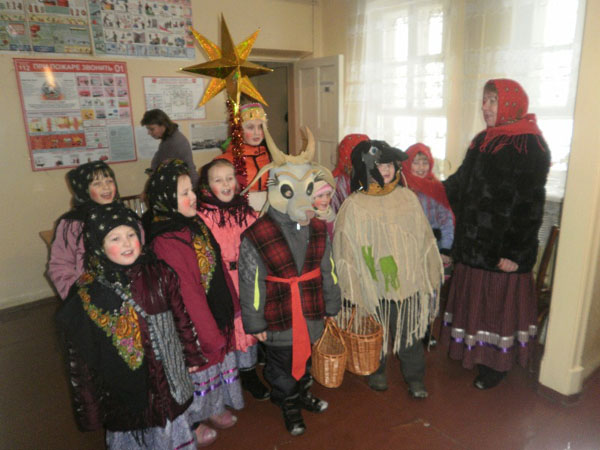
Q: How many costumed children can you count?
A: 10